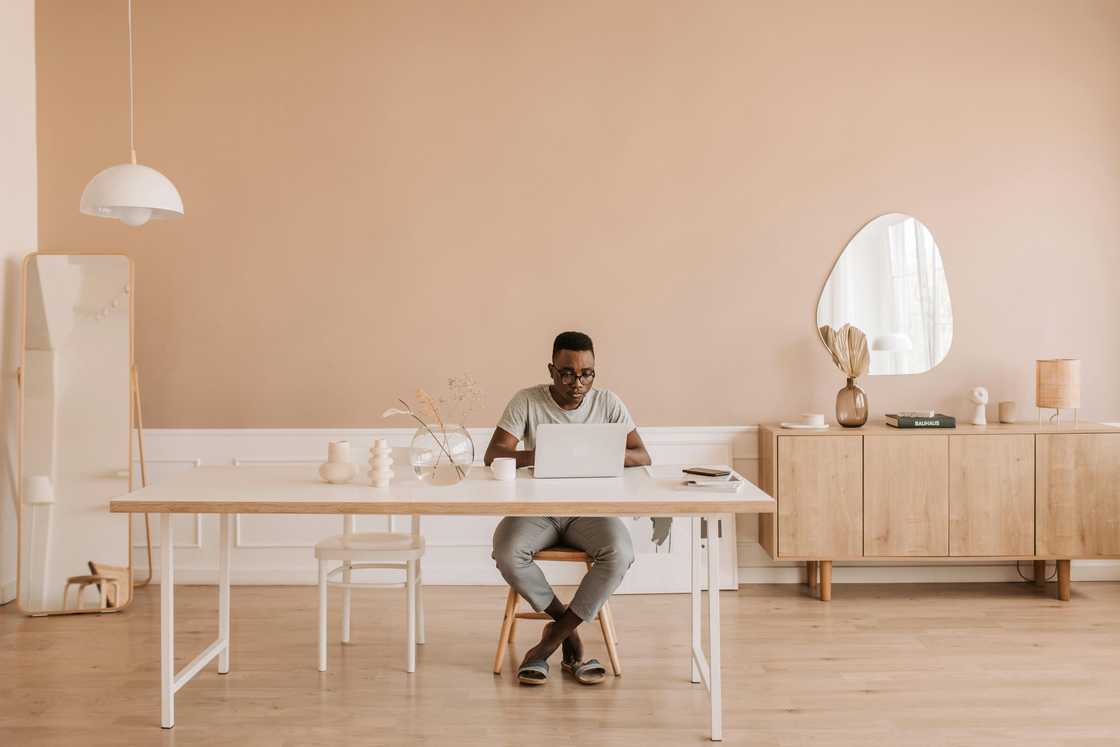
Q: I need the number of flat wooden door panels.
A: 4